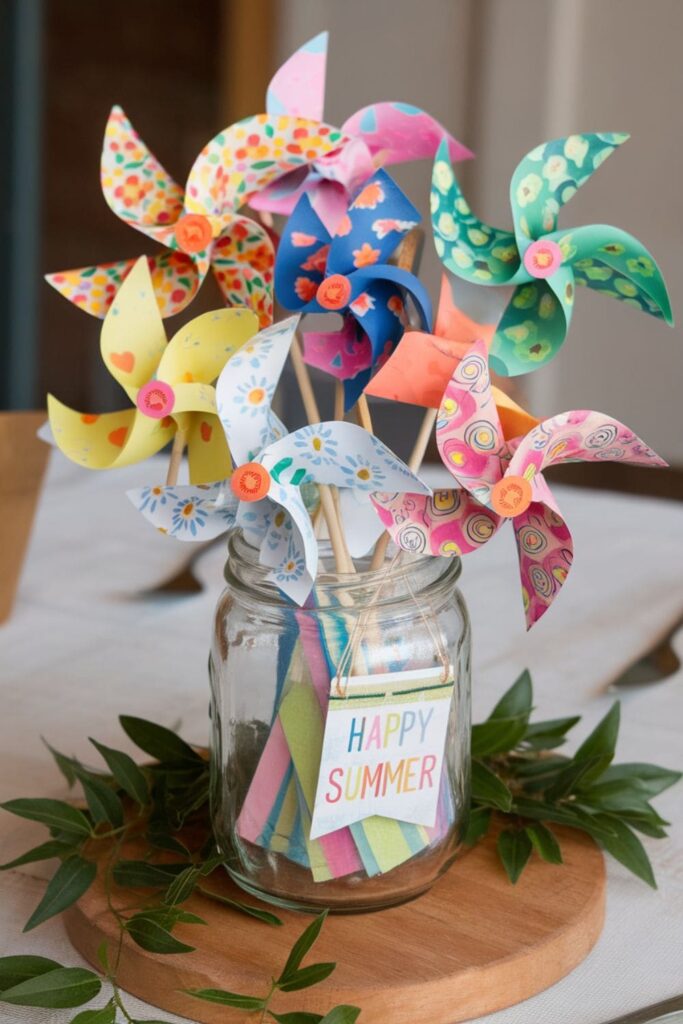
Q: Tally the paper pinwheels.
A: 8